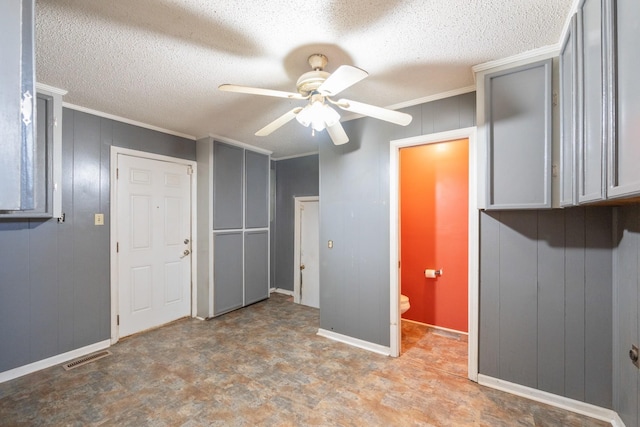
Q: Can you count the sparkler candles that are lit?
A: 0